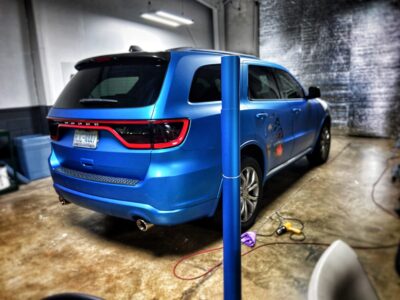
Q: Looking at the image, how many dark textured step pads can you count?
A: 1